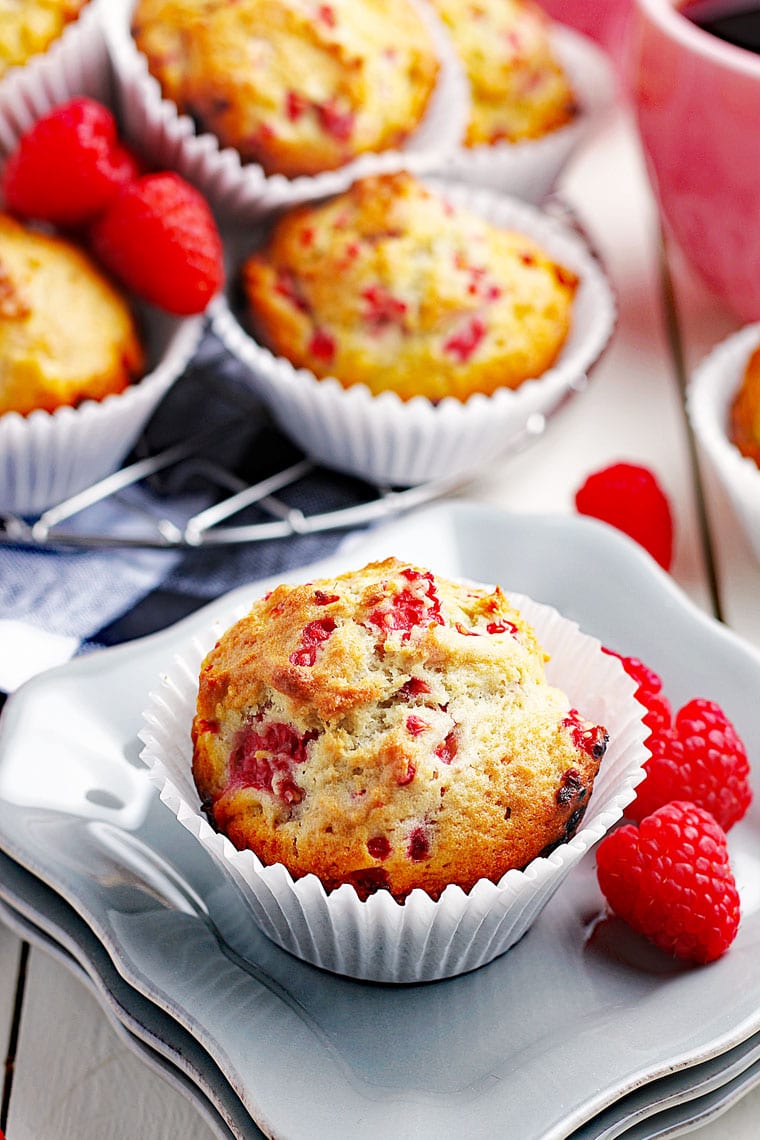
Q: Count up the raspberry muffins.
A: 7